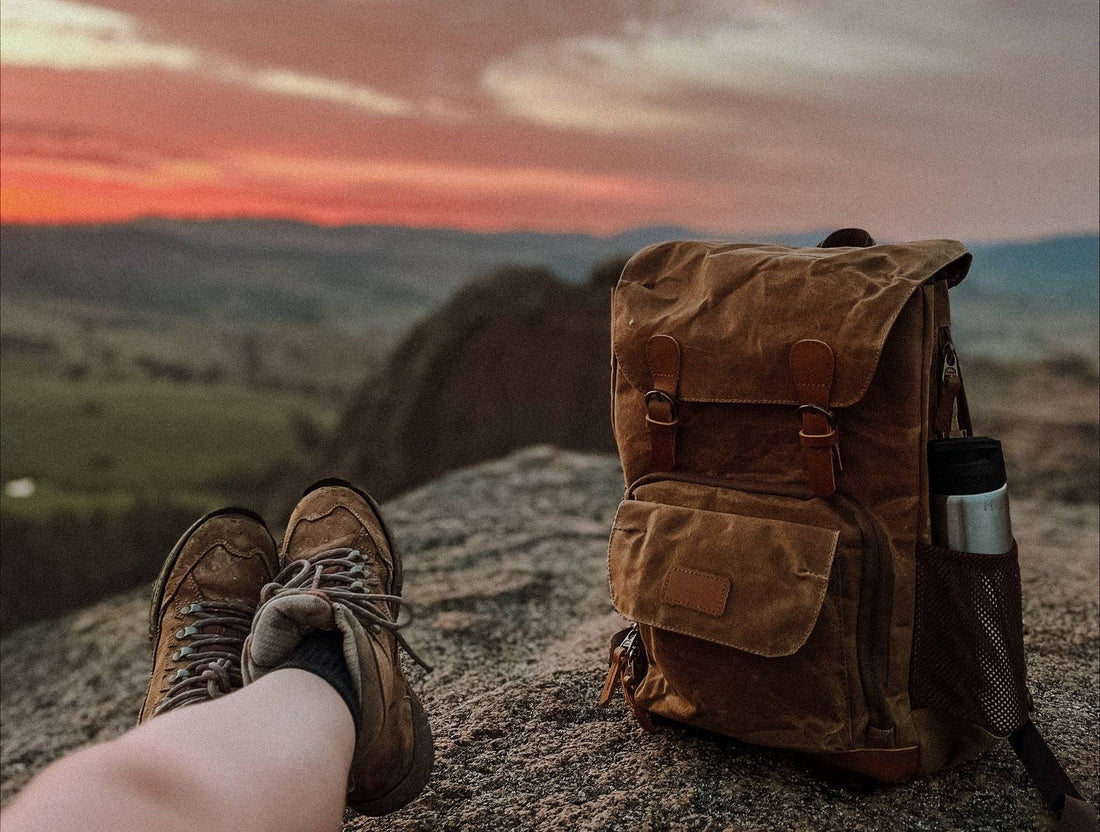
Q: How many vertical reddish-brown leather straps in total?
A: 2